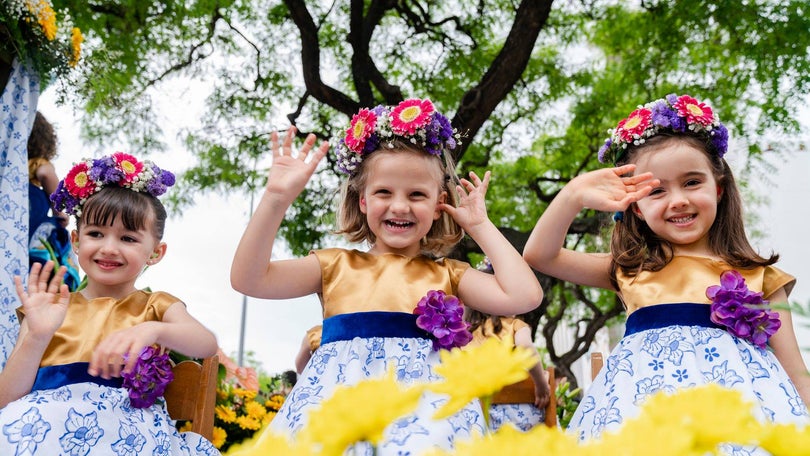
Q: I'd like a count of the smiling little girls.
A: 3